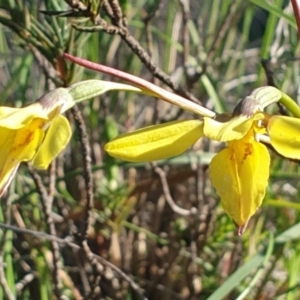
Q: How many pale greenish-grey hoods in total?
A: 2